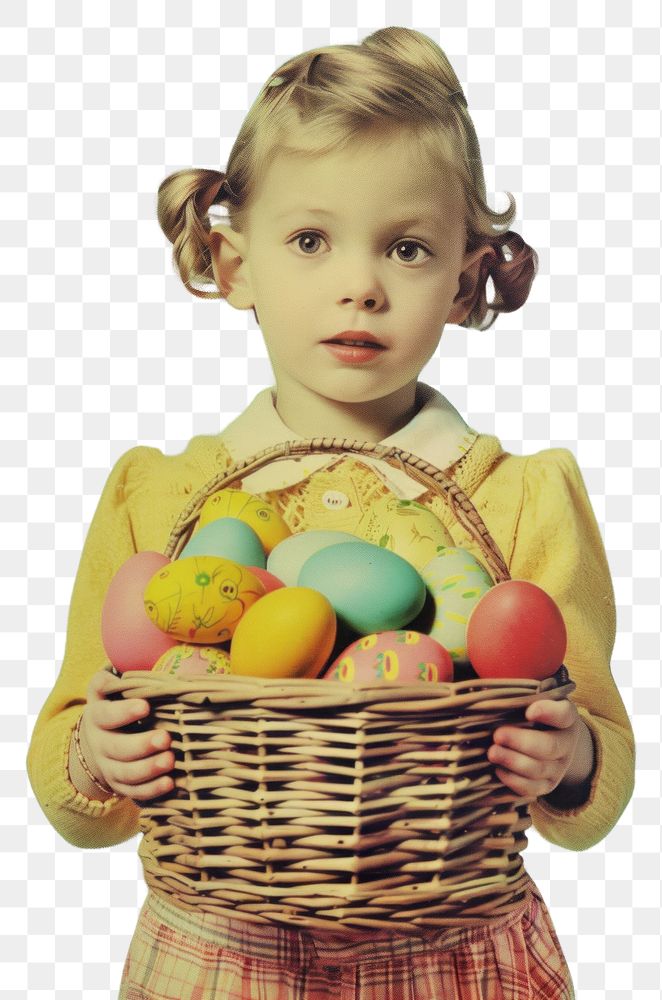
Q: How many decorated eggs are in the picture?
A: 6